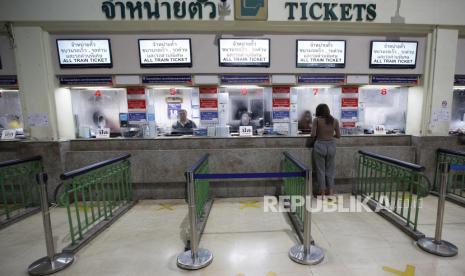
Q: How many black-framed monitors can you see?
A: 5